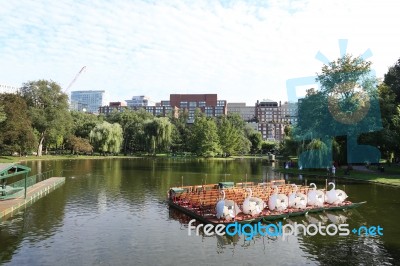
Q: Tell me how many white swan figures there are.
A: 6